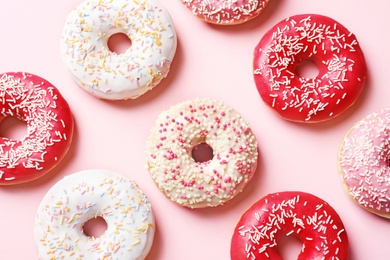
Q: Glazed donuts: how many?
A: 8